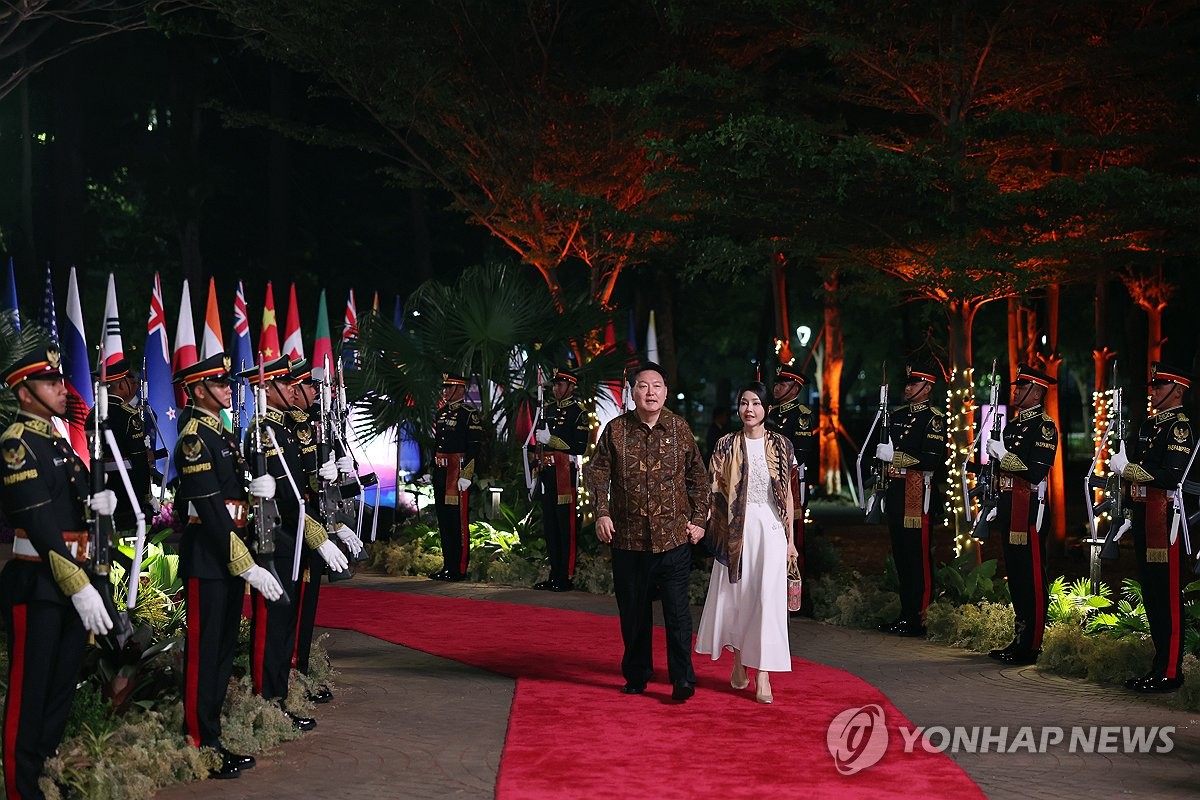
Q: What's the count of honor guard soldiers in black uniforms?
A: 11